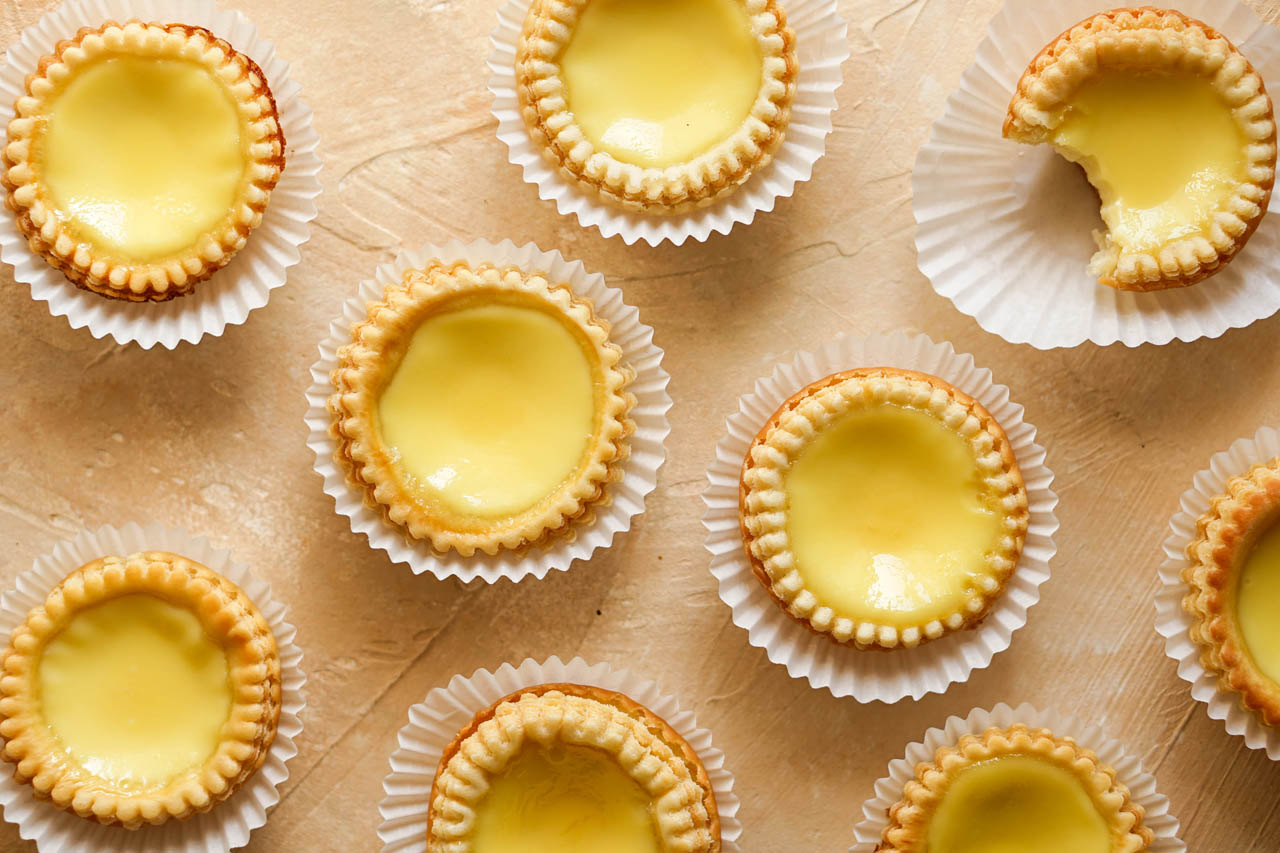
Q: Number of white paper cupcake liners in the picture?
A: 9